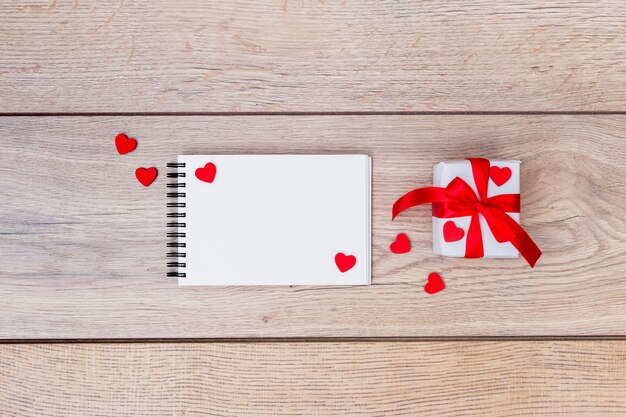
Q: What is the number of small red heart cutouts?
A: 8